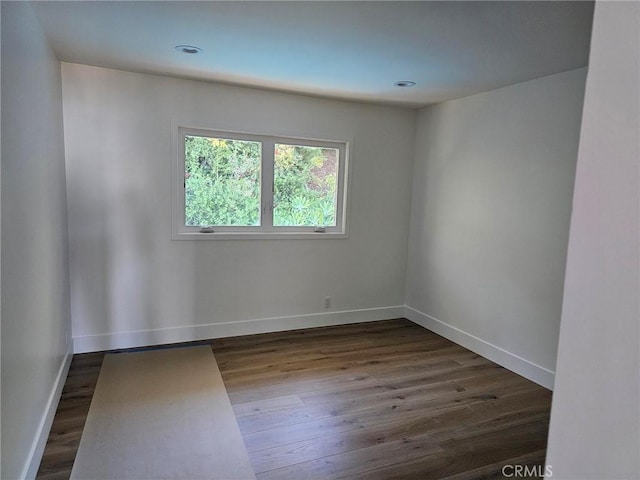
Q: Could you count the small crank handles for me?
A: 2